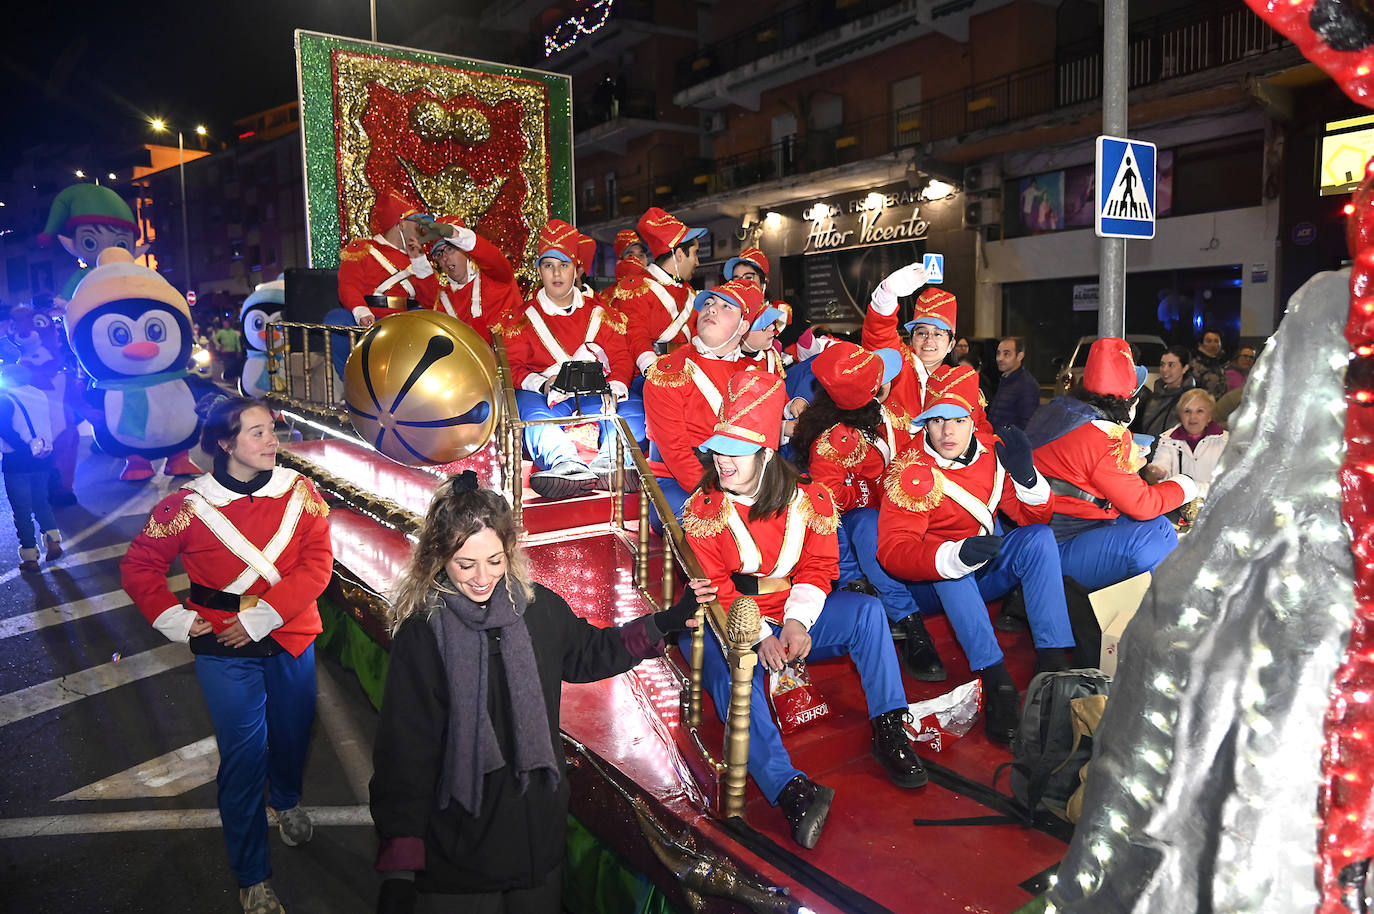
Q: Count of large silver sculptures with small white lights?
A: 1